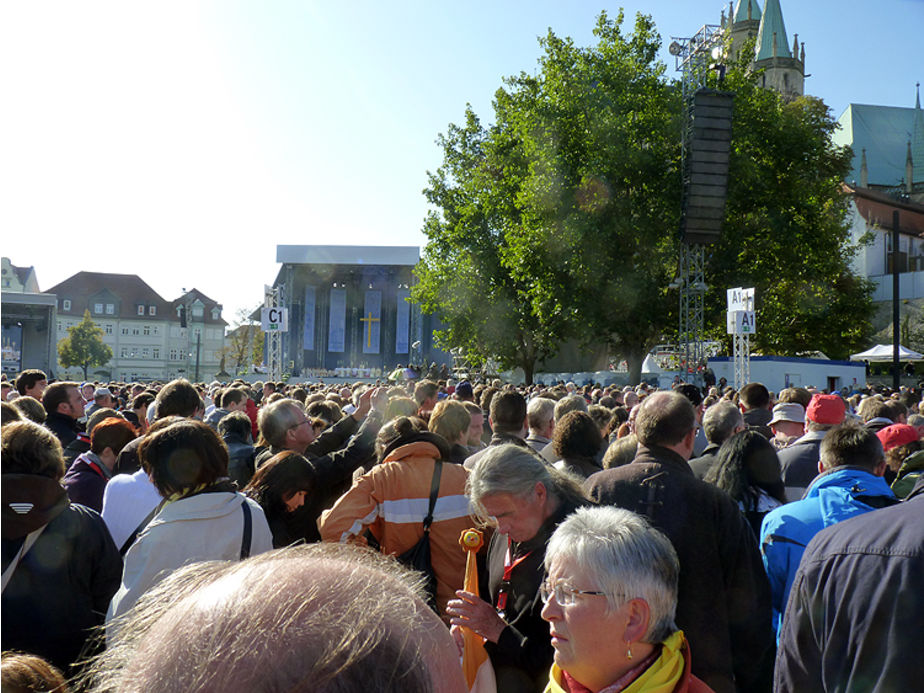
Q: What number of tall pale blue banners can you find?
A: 4